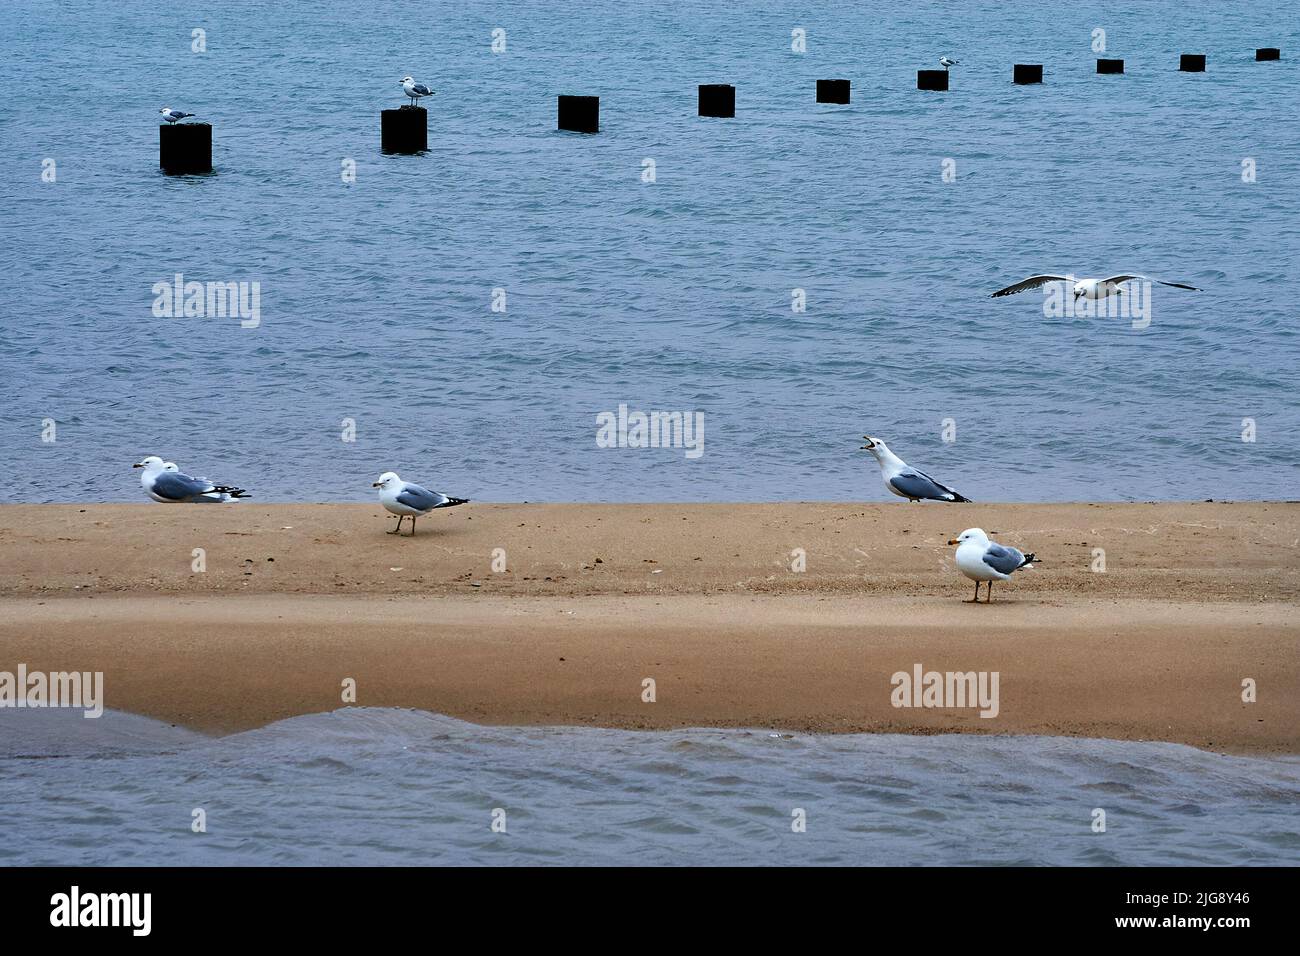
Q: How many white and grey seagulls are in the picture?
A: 9